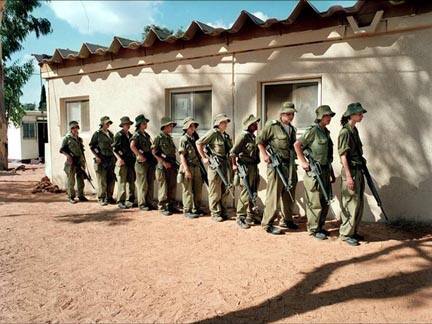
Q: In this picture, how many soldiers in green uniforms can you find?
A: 11